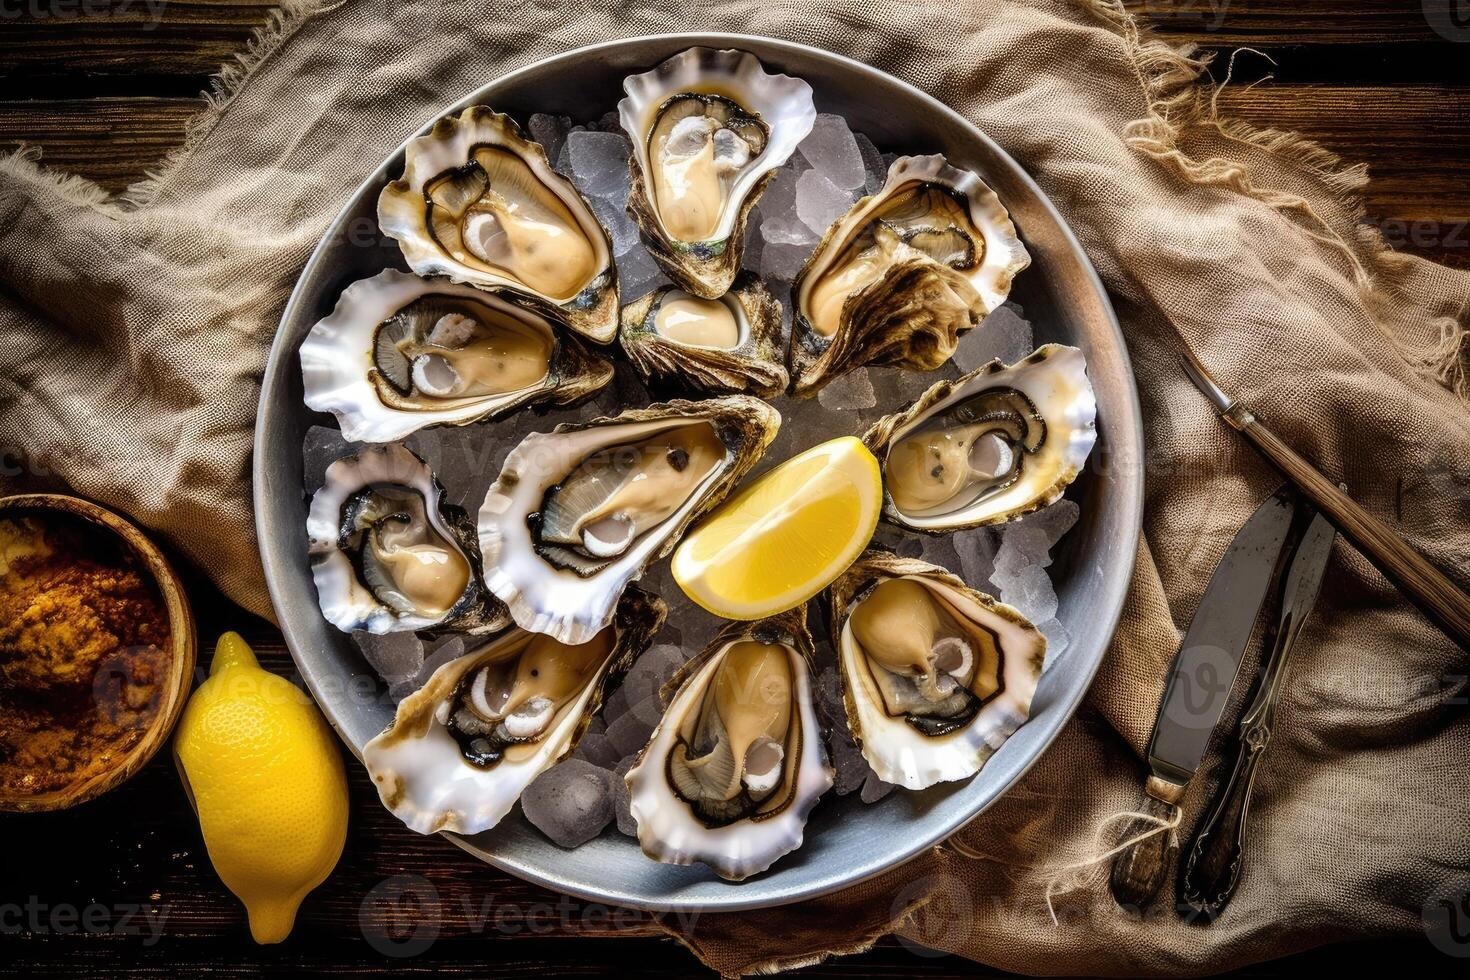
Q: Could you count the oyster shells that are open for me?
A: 11